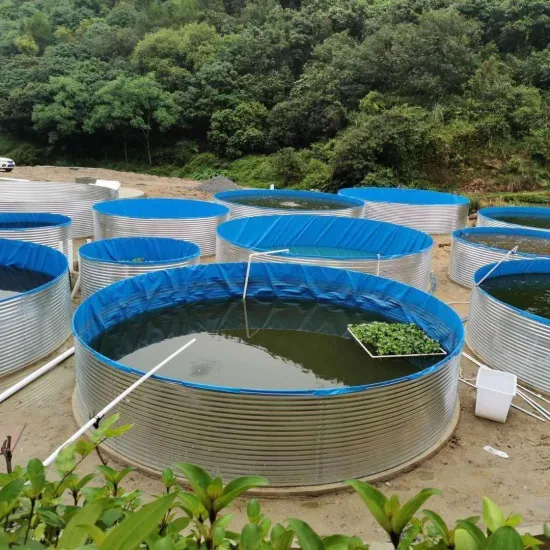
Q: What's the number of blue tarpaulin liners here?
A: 11